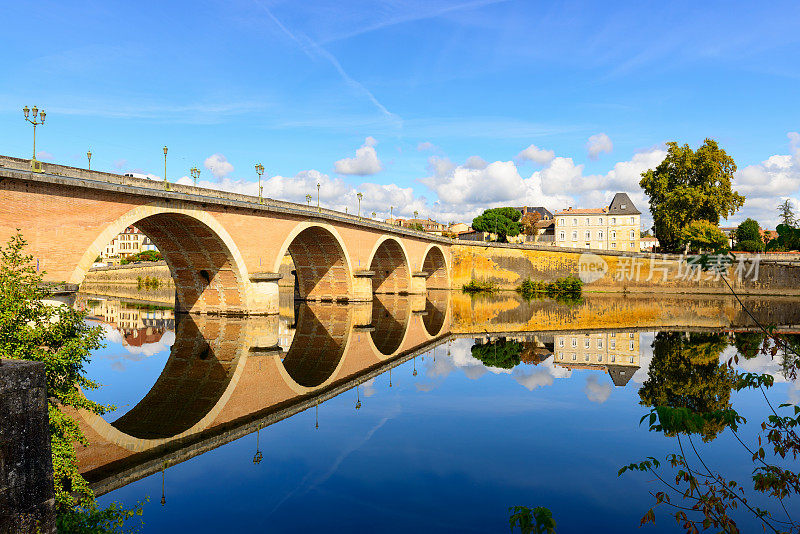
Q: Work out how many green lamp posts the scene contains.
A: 13